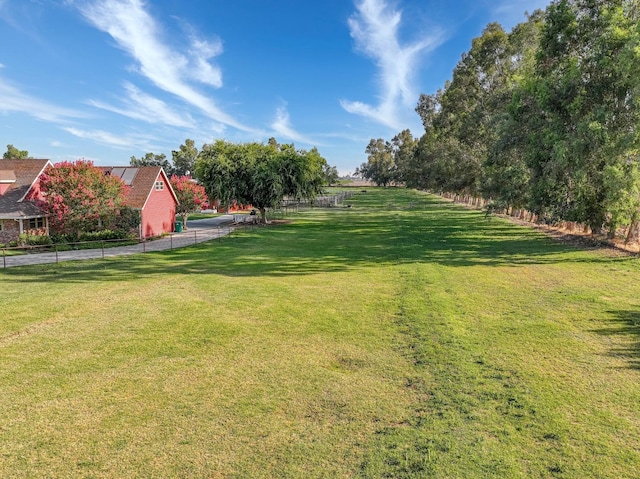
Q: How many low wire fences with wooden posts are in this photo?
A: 1